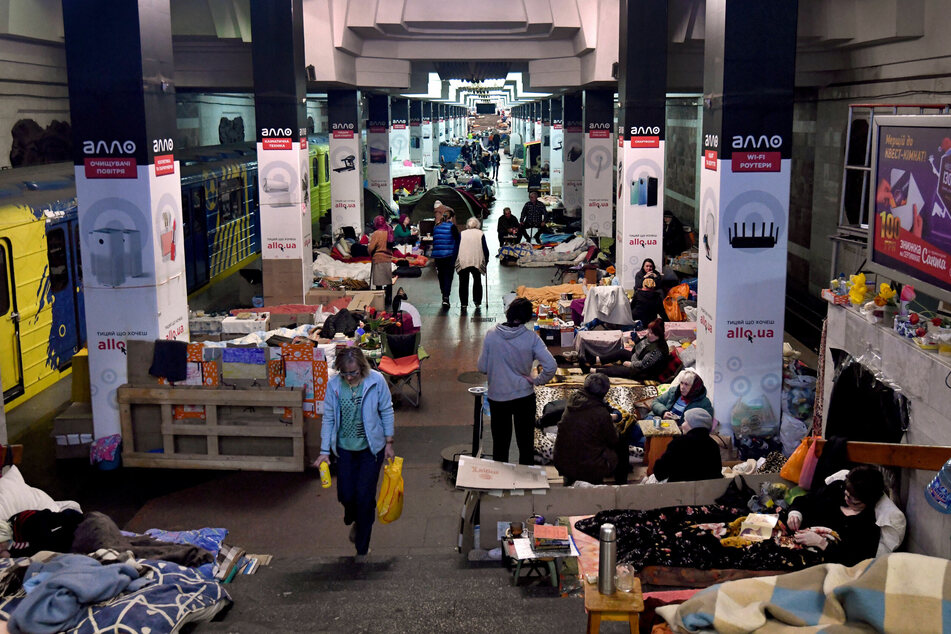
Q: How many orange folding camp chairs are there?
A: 1